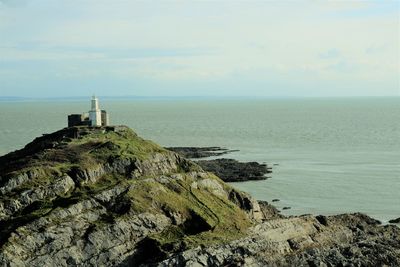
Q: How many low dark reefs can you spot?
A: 2